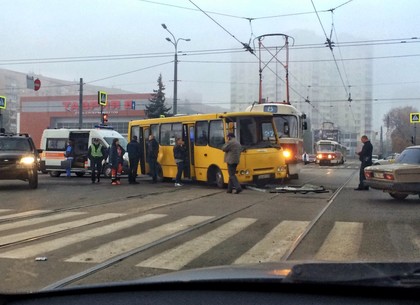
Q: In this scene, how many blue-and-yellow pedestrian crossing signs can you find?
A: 3